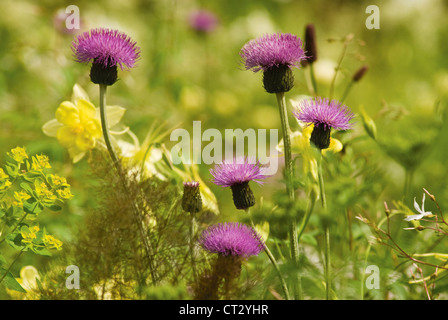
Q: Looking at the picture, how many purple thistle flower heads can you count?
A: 5